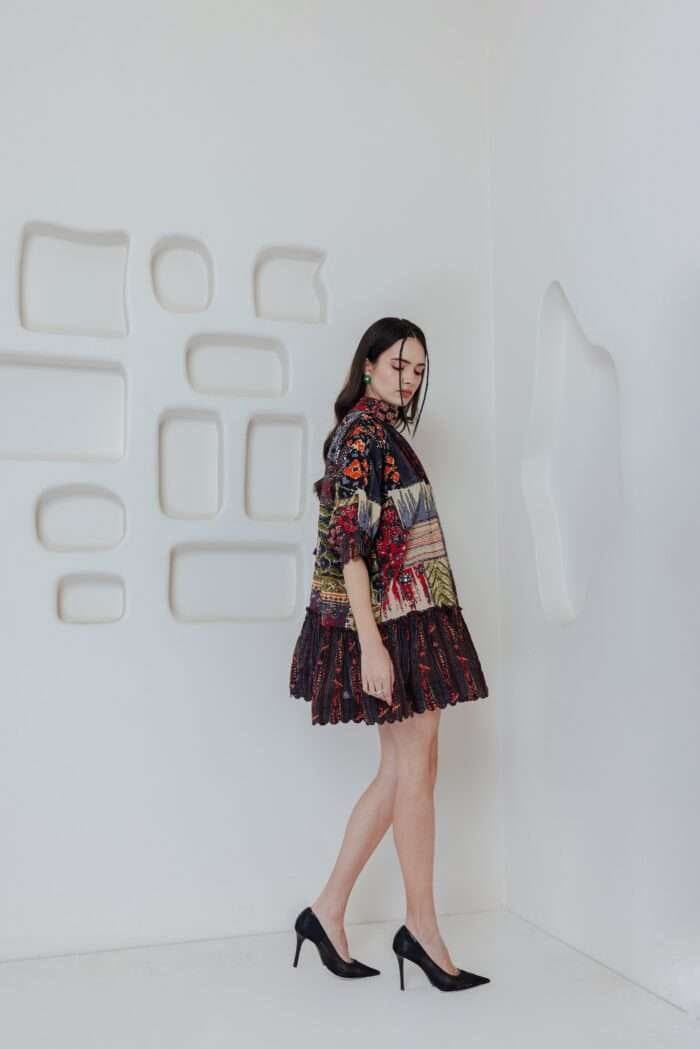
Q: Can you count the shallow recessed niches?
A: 11